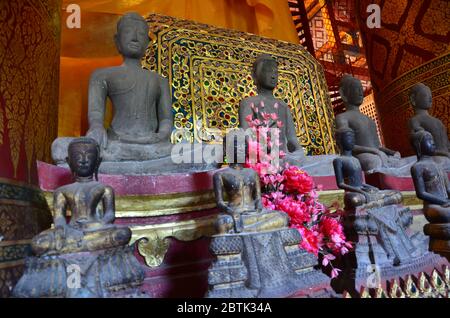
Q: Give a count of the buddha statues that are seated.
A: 8